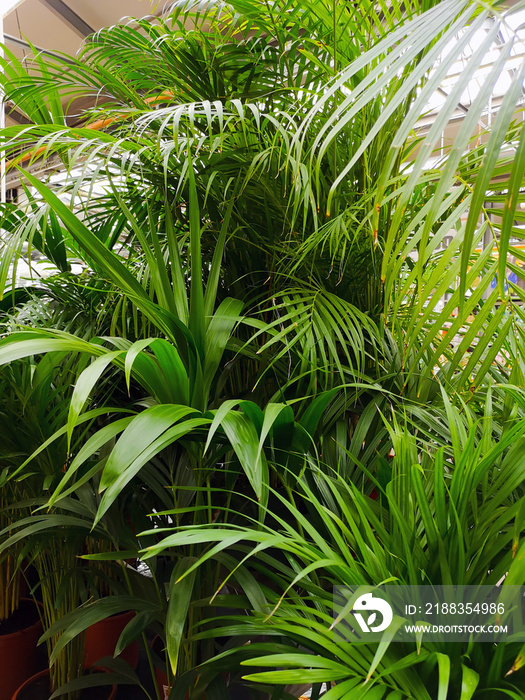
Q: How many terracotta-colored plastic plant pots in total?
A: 4